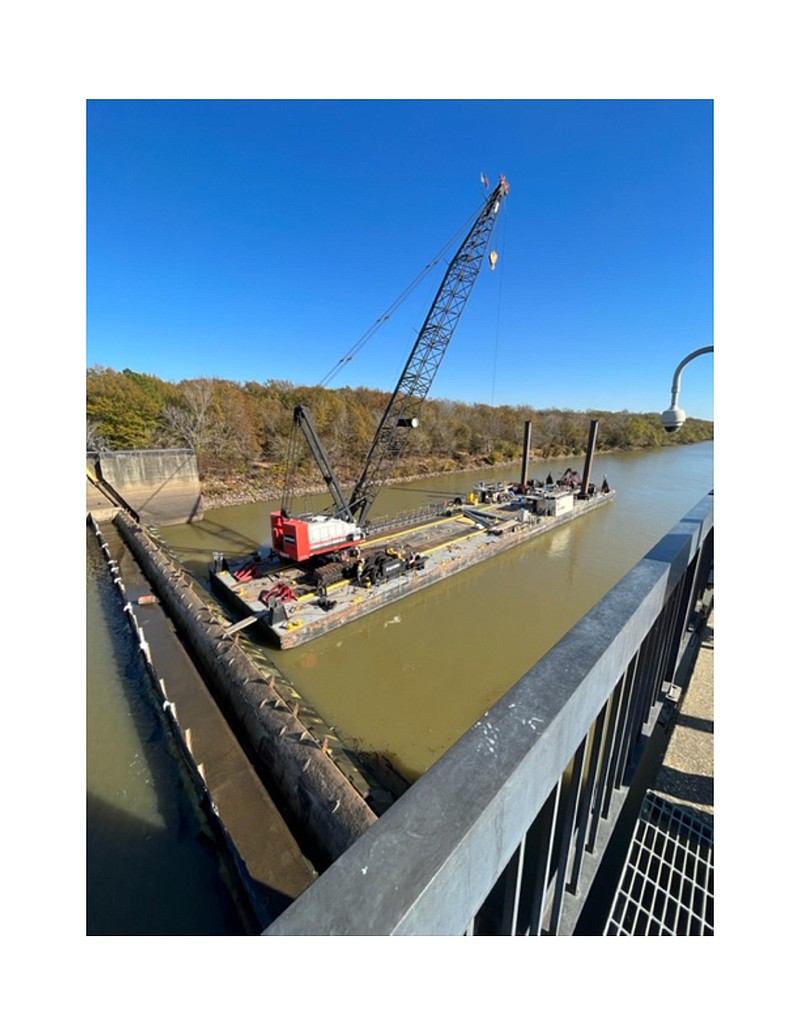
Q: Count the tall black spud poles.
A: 2